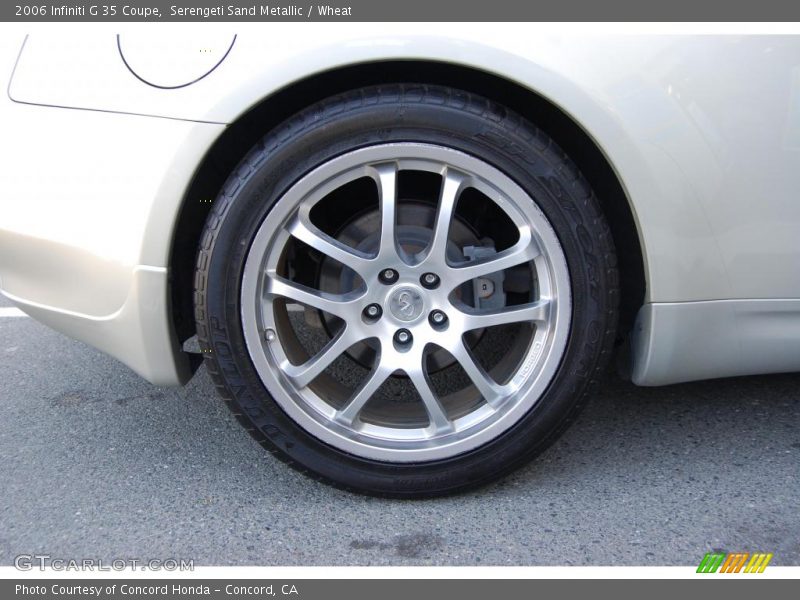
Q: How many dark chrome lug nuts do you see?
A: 5